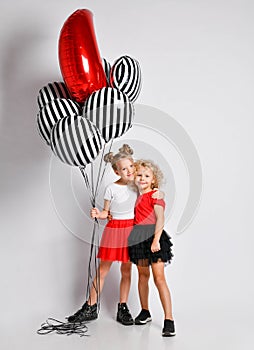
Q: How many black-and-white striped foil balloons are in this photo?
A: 6